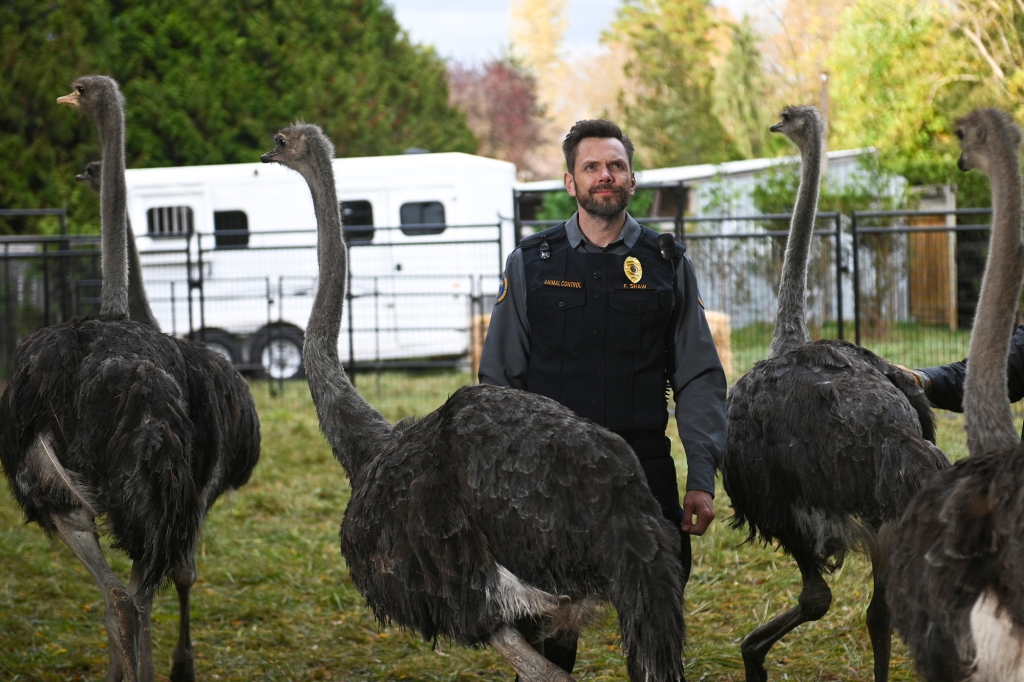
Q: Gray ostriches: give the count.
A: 5